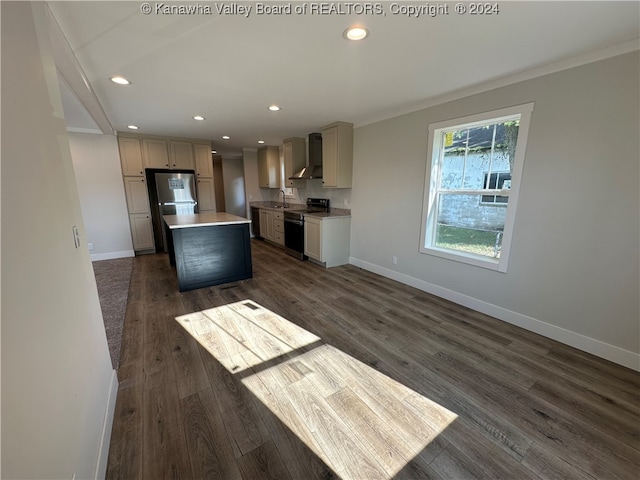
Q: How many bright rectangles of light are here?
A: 2